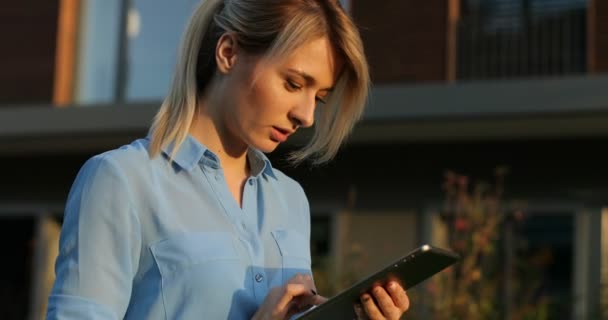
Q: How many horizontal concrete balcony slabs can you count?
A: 1